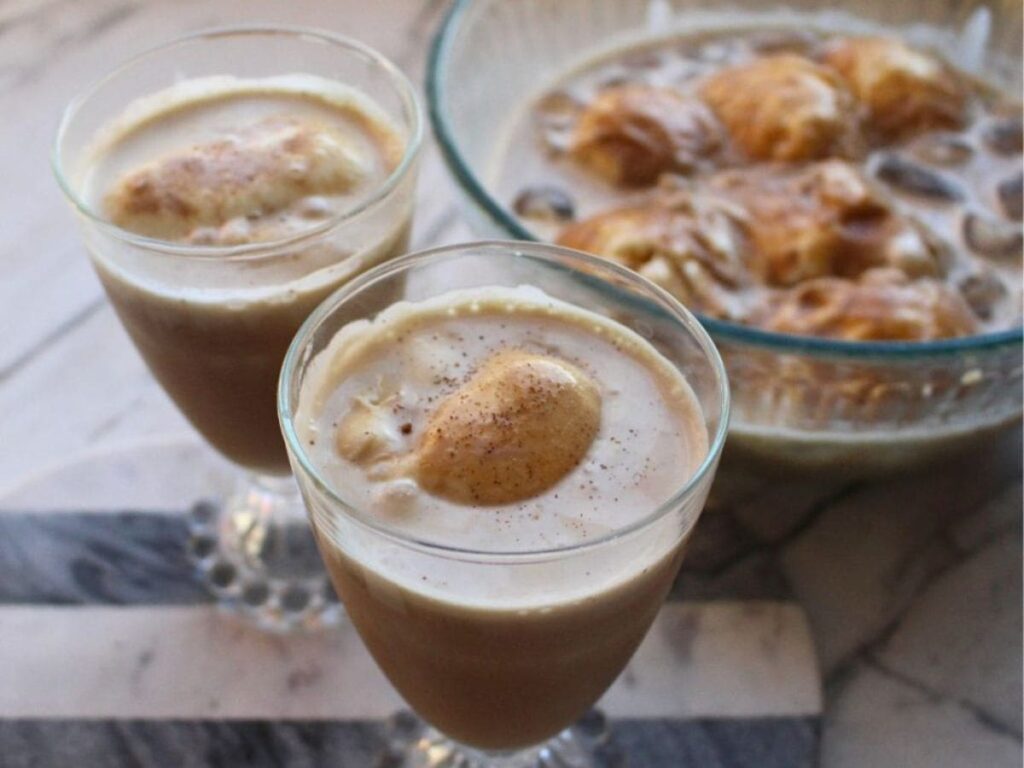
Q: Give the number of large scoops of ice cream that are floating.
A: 8